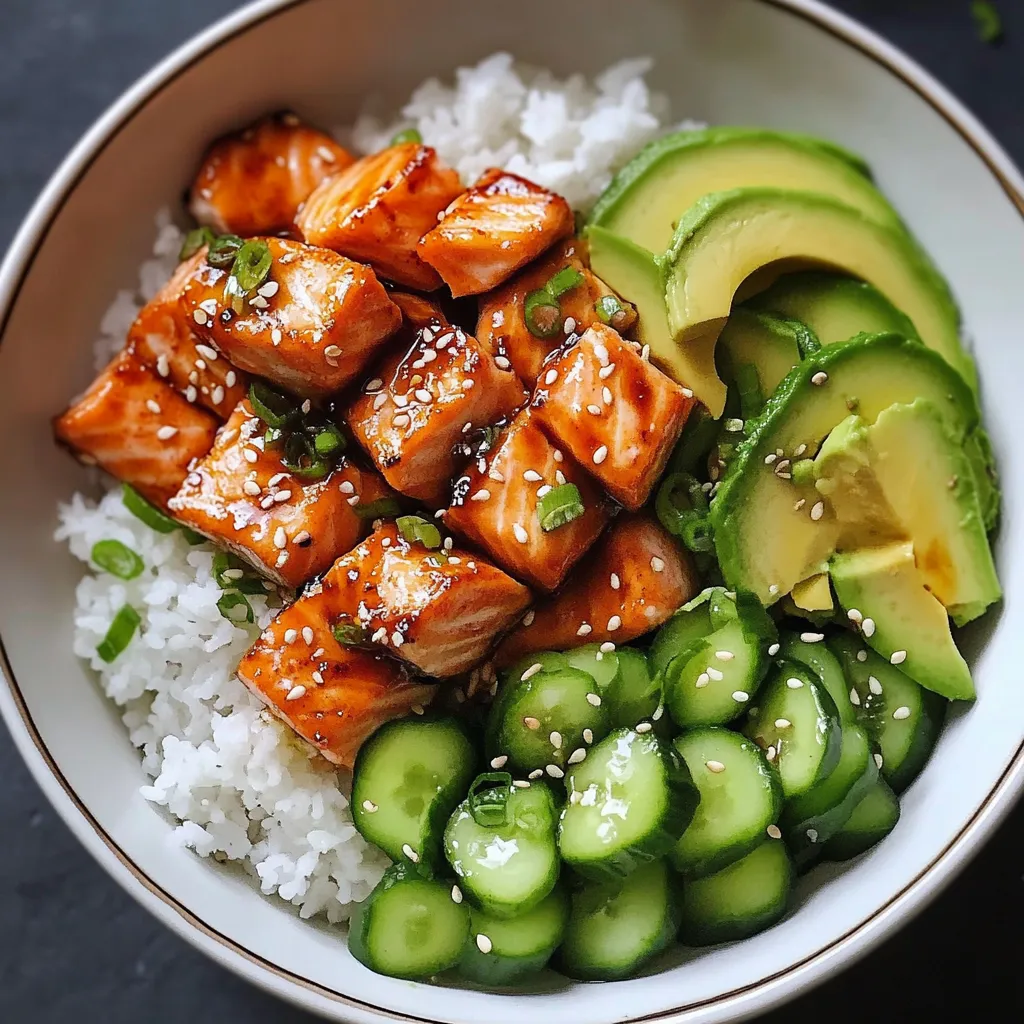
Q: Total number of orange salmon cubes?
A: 14